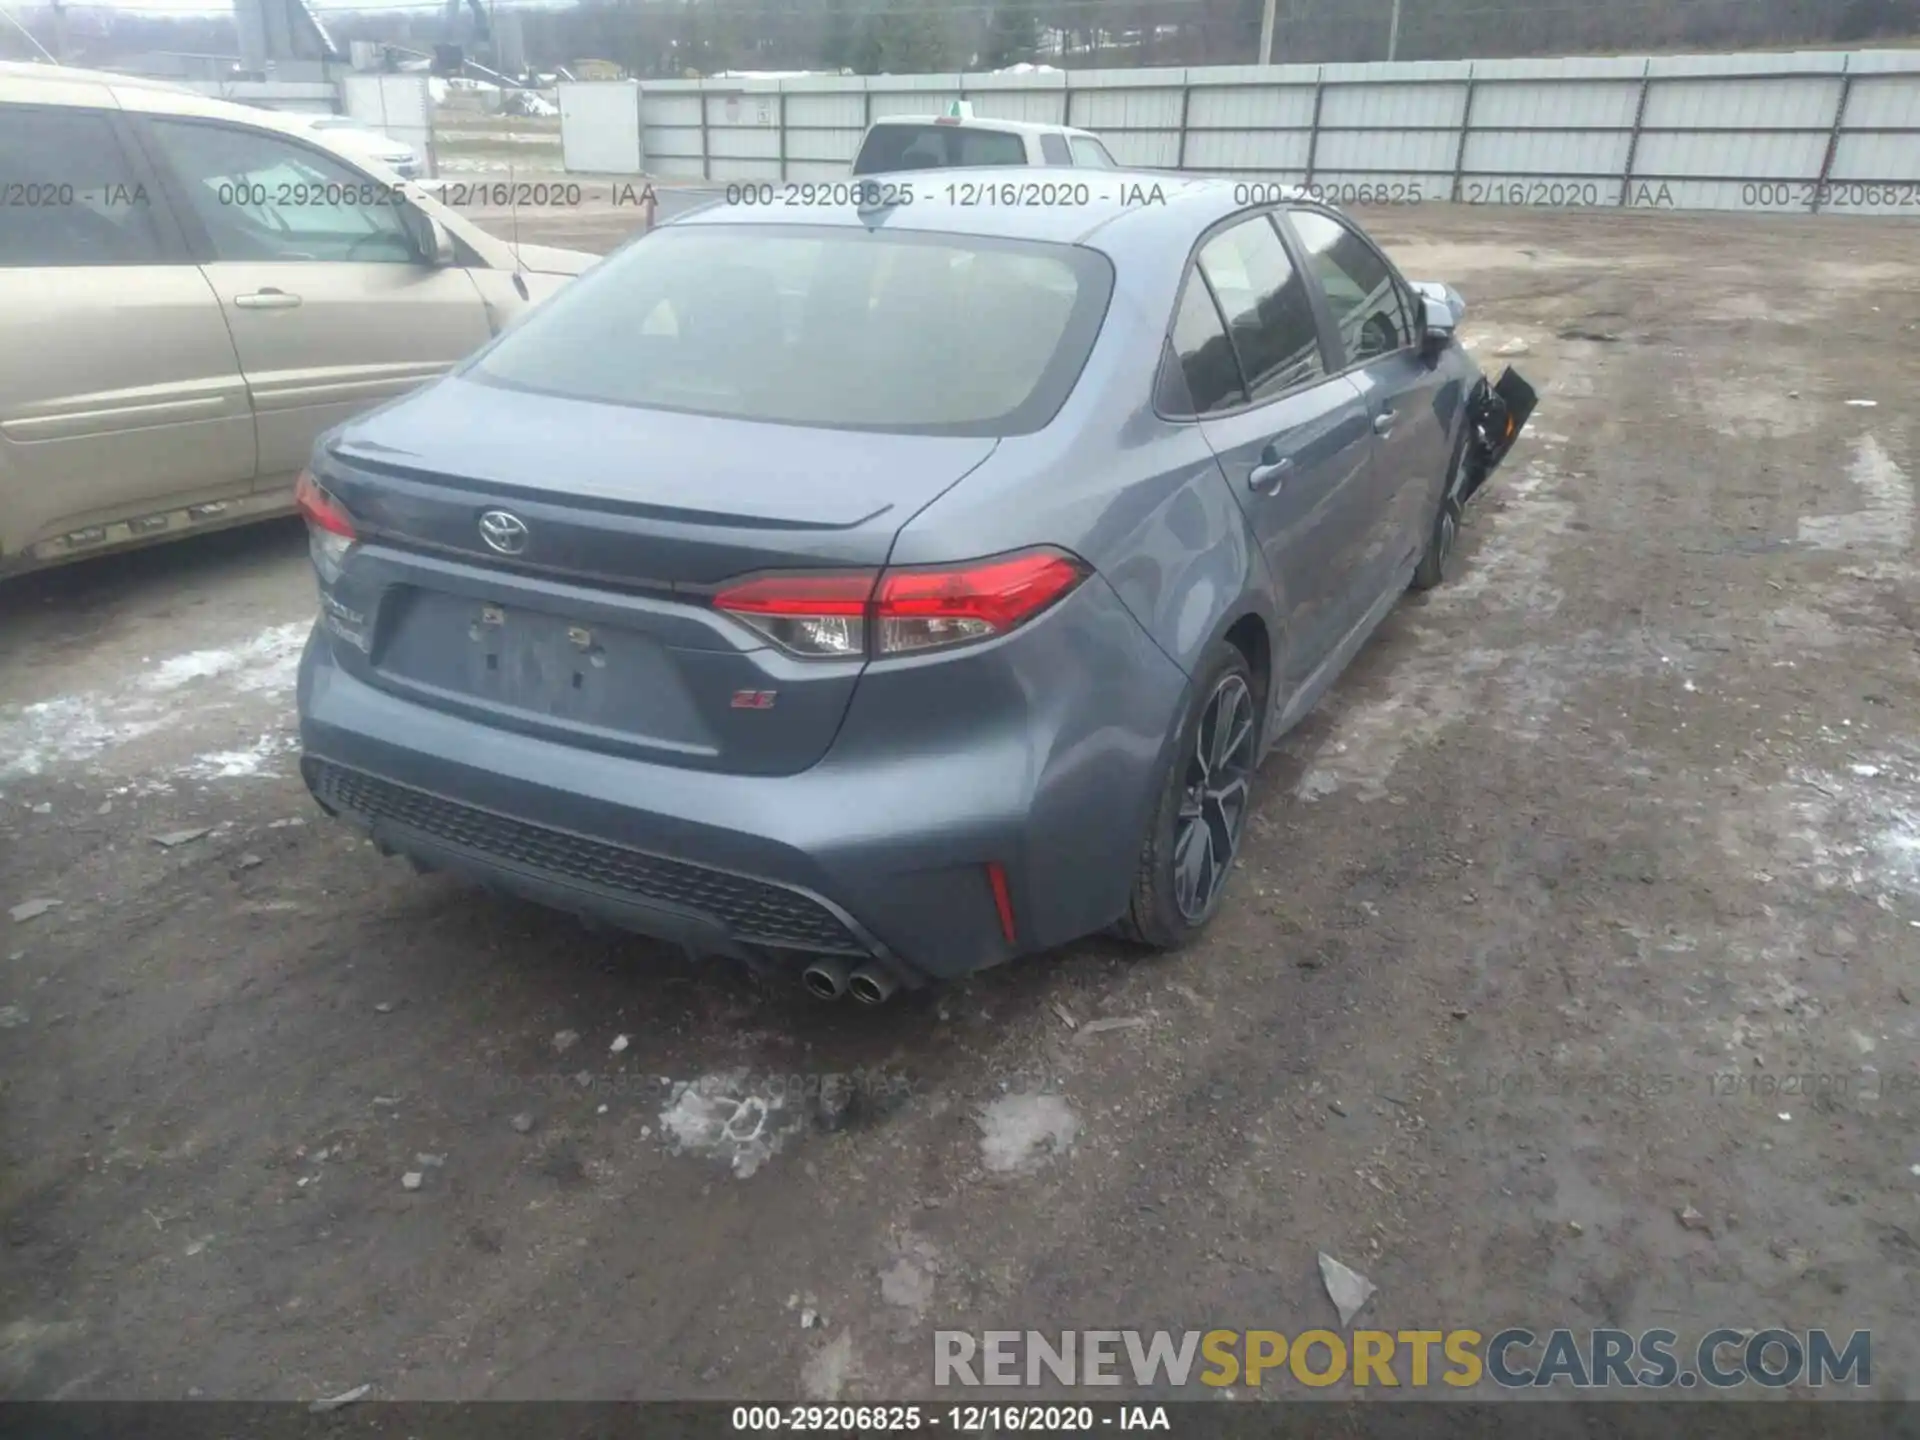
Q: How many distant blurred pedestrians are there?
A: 0